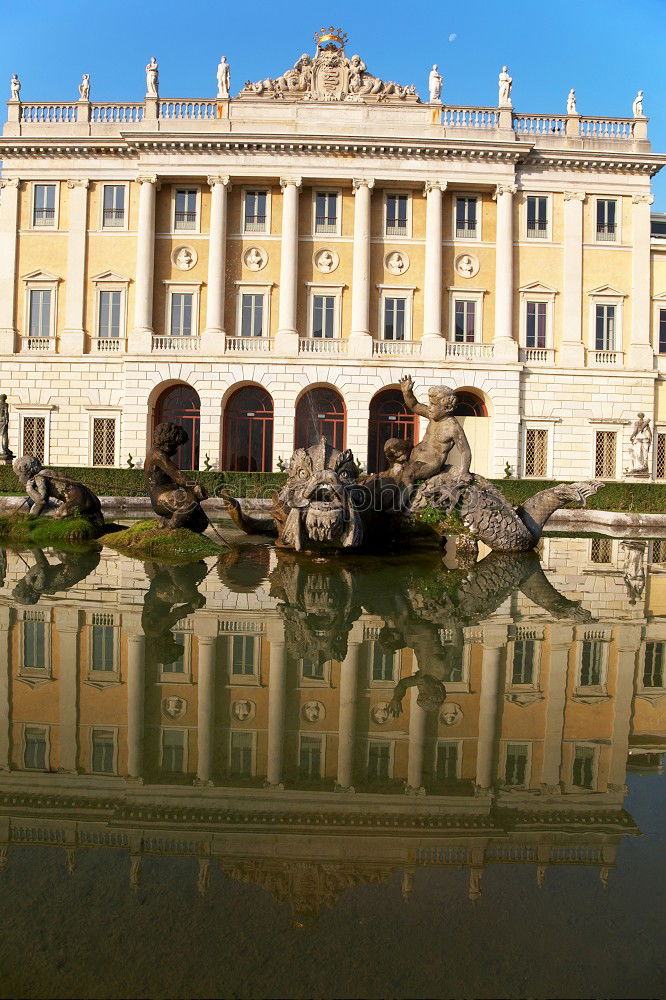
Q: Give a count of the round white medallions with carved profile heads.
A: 5